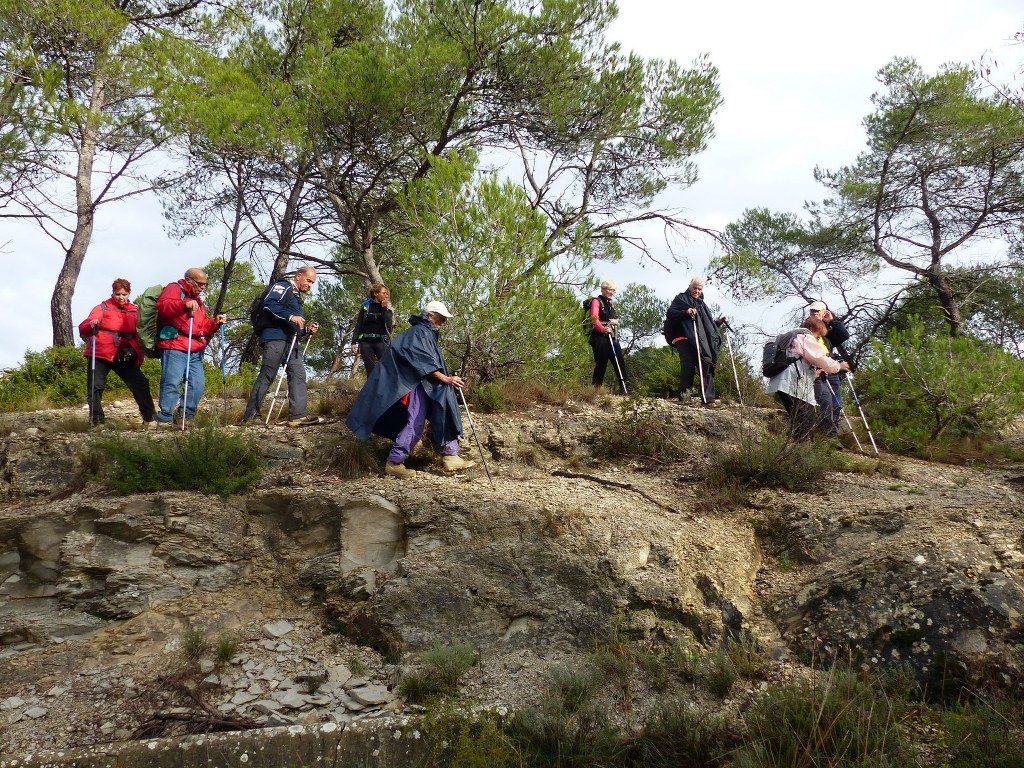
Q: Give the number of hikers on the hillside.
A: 9